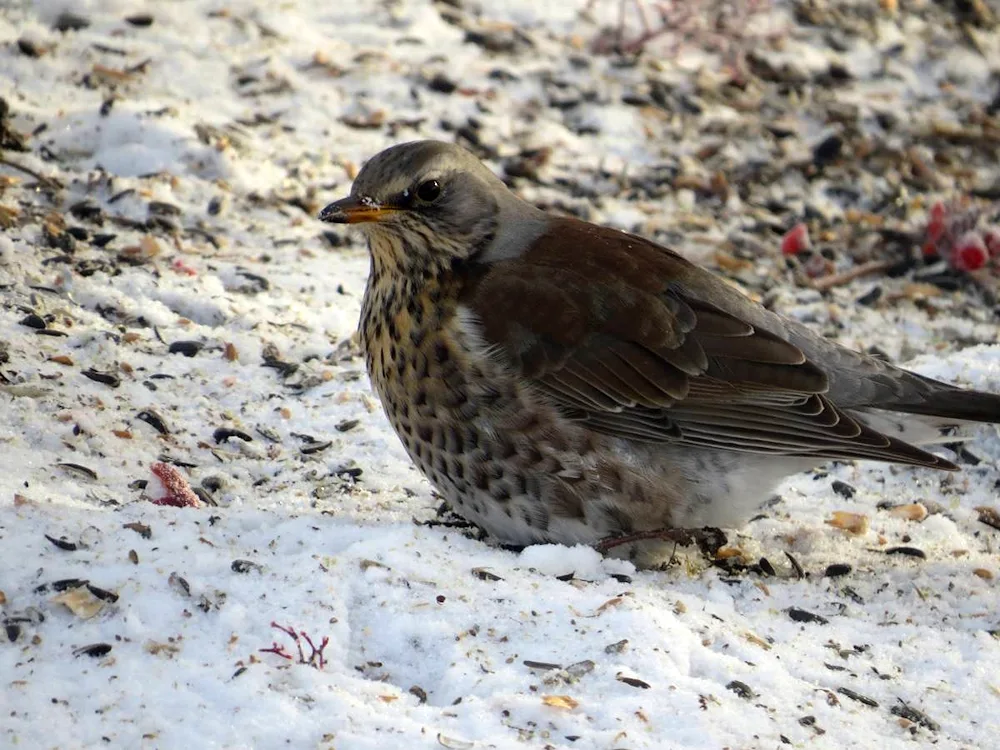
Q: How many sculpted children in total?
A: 0